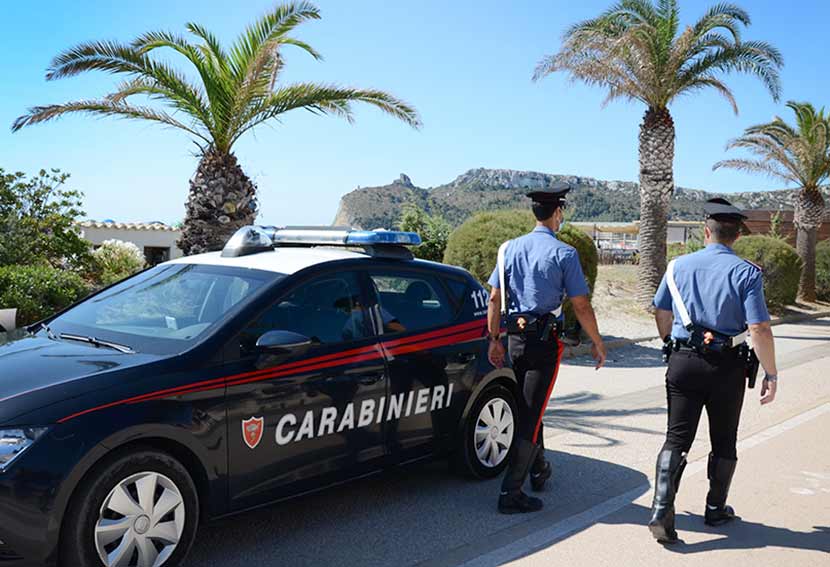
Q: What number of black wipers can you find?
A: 2